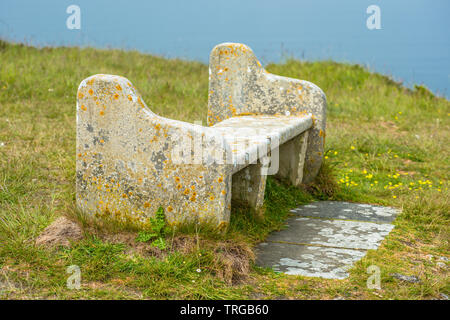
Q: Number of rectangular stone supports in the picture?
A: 2